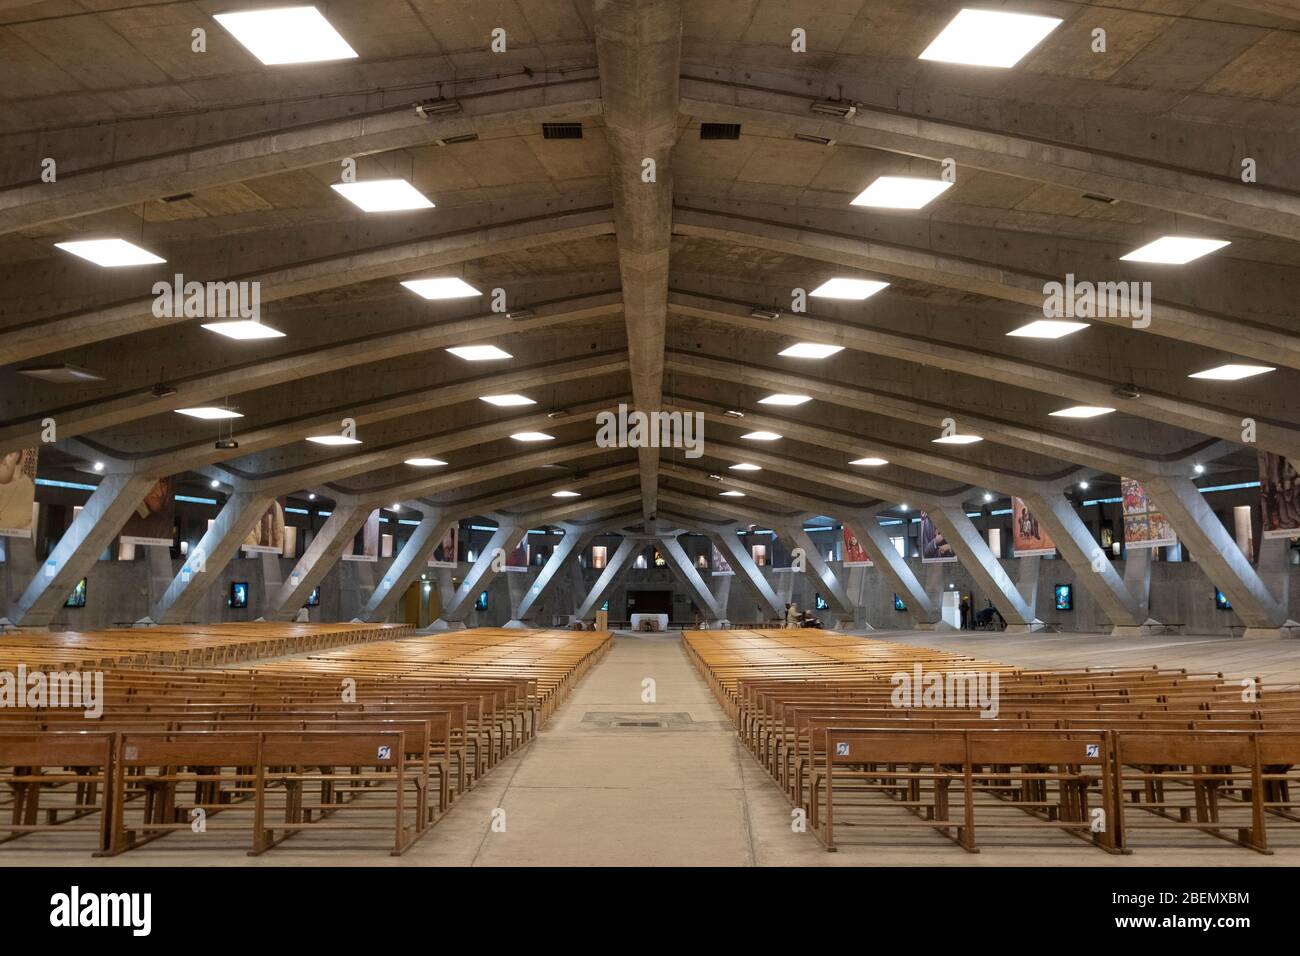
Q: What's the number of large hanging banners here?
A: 13